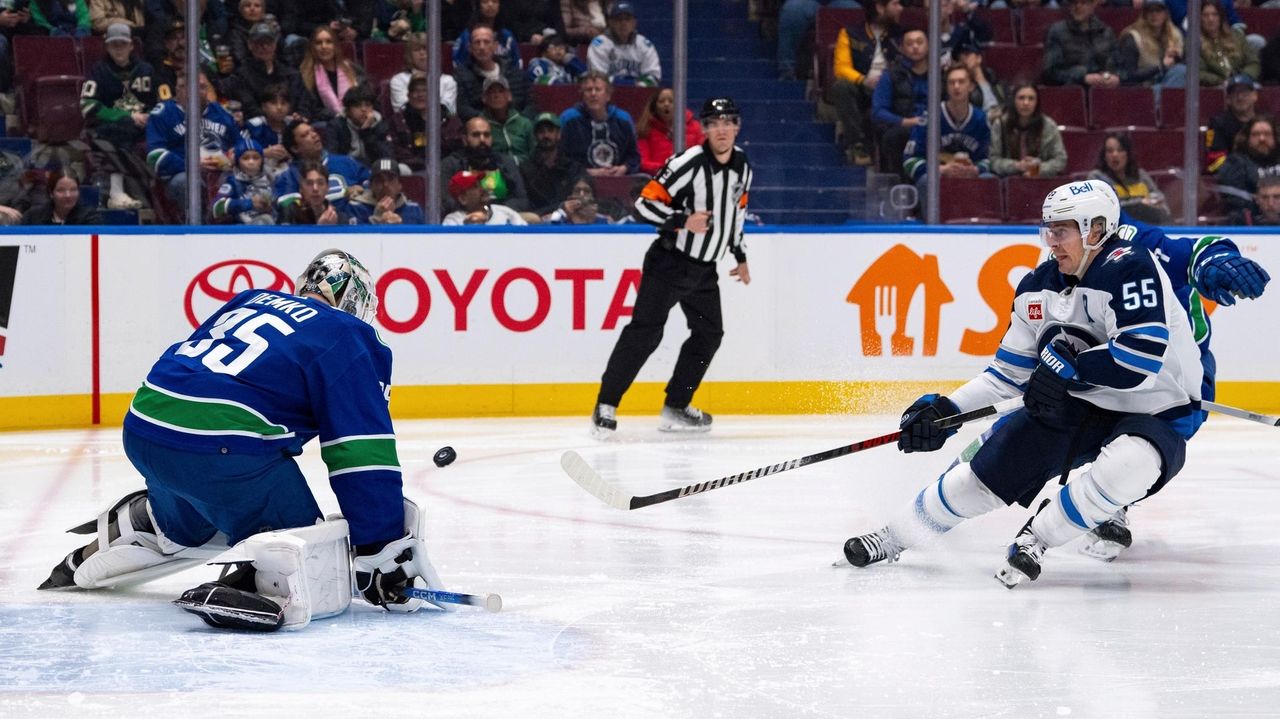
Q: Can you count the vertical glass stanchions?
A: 5